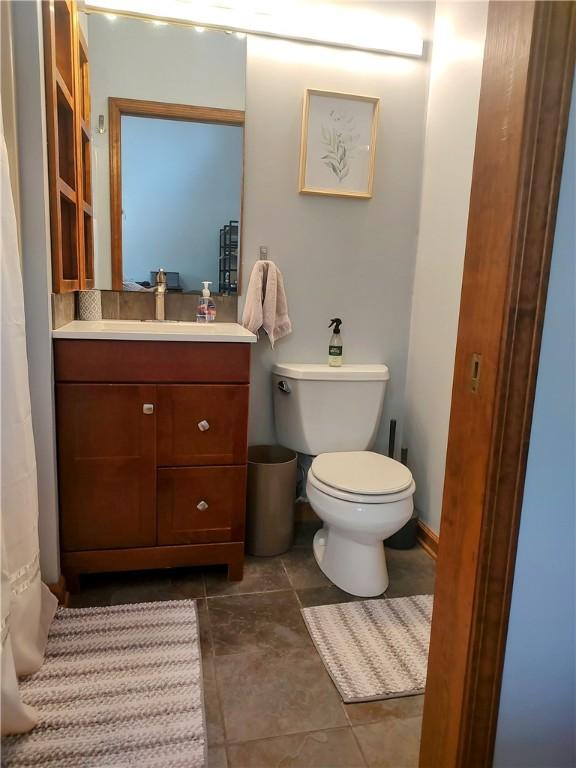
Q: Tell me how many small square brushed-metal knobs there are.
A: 3